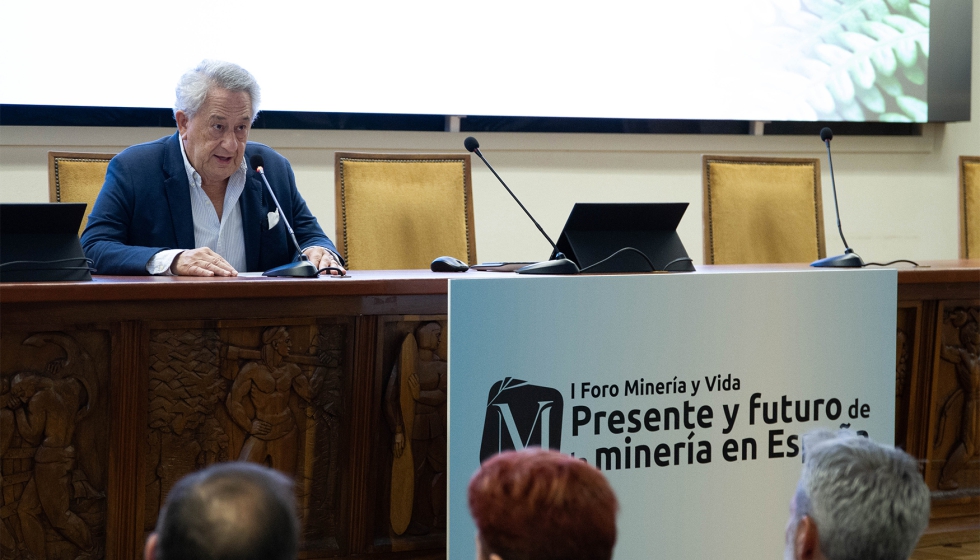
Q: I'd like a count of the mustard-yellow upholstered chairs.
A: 4